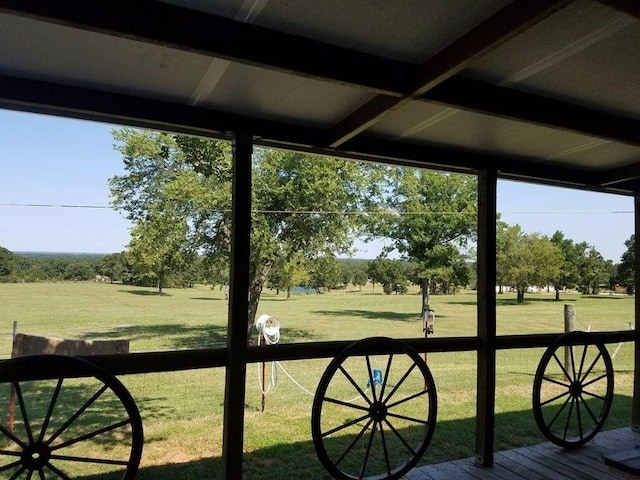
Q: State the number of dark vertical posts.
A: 3